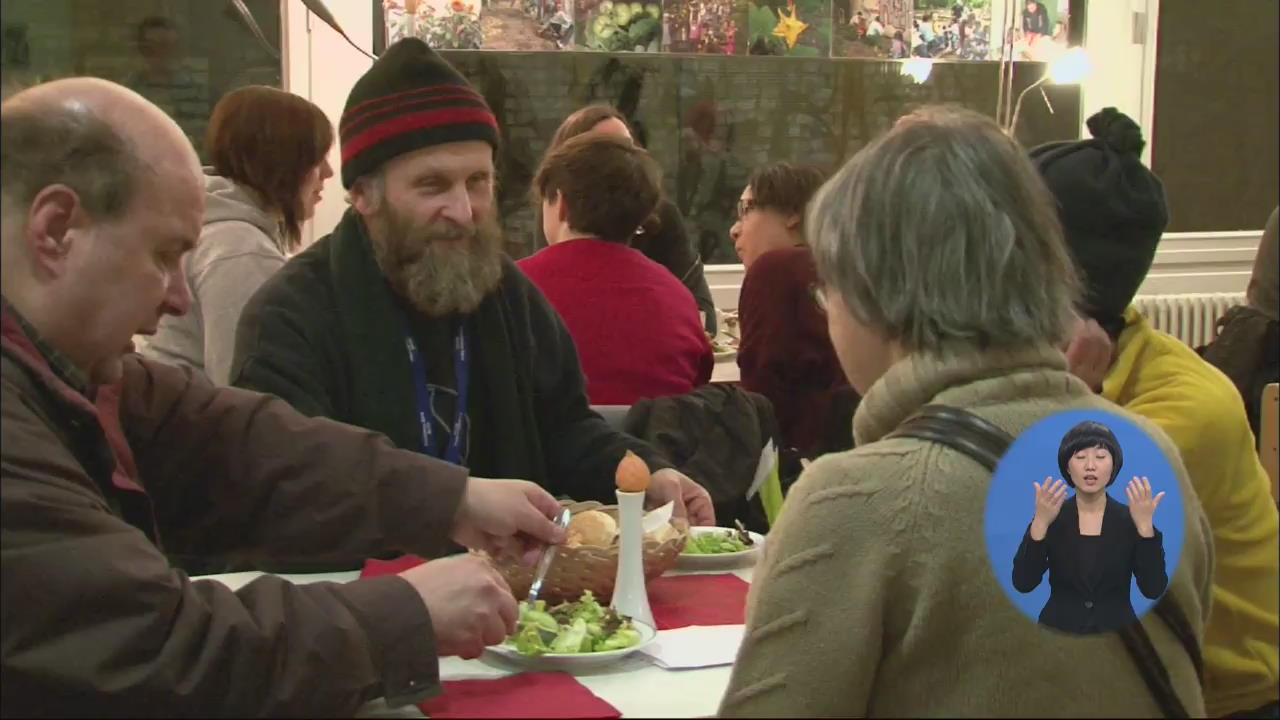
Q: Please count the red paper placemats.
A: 3